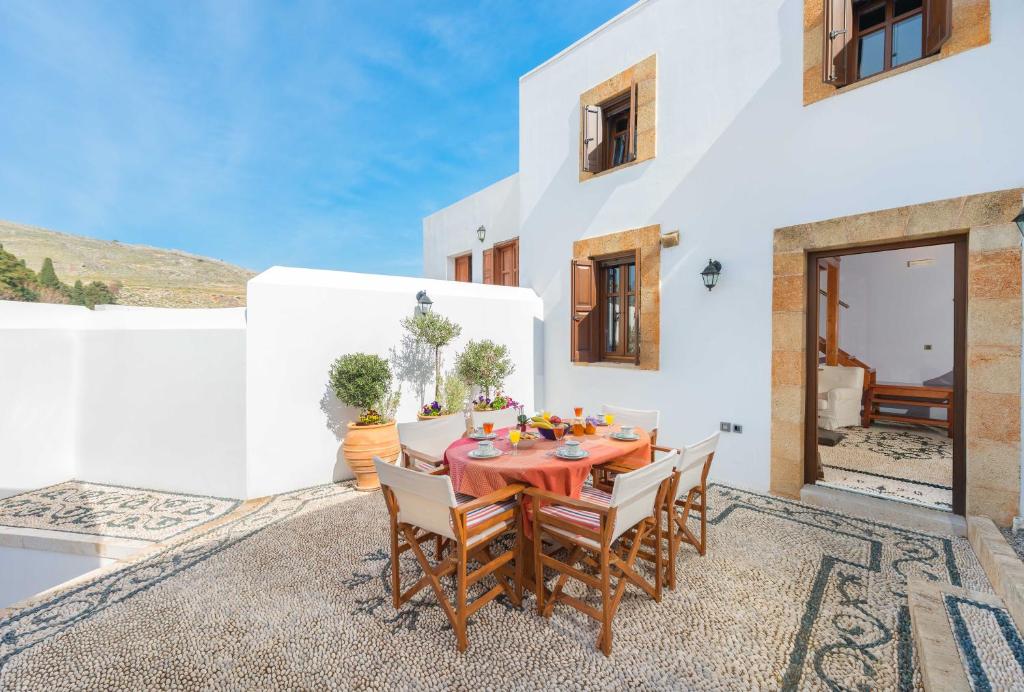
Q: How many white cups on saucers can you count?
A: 5